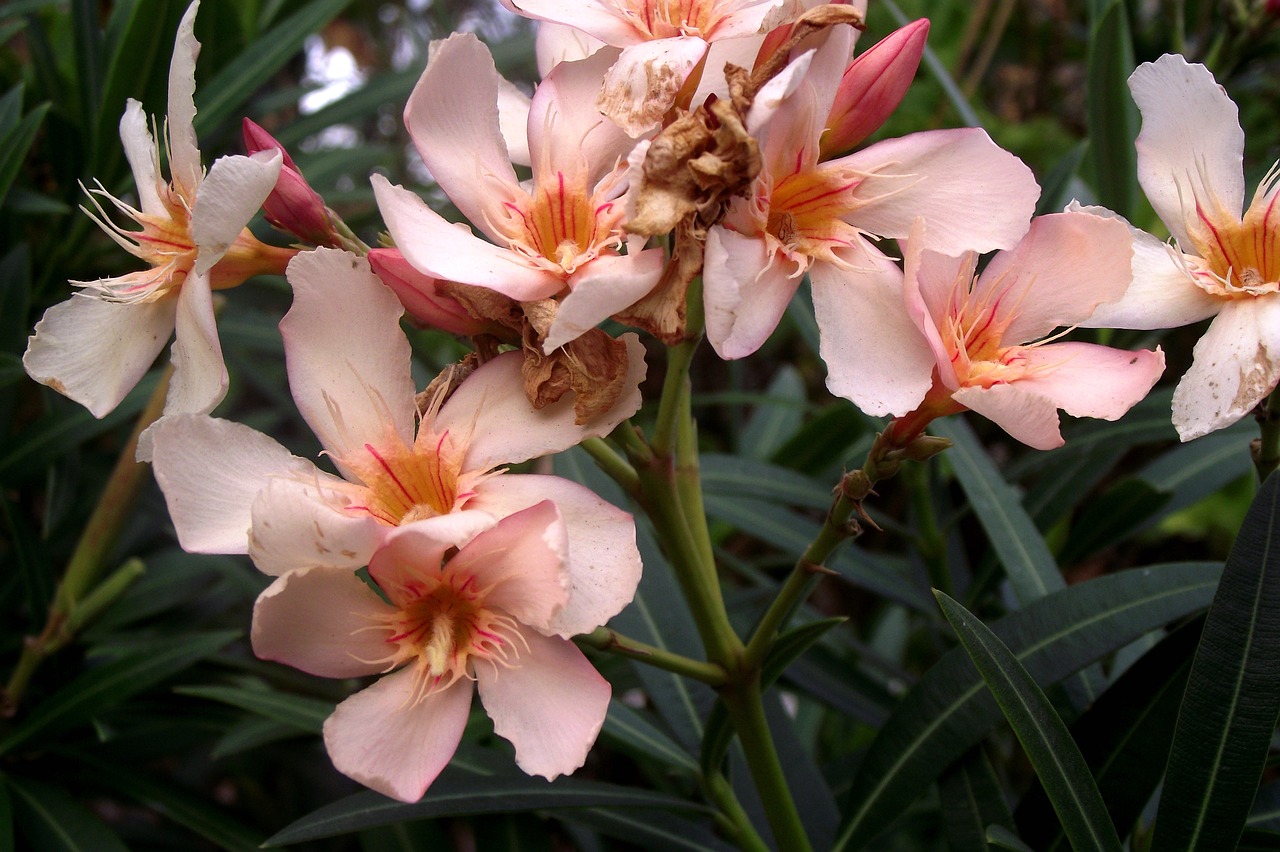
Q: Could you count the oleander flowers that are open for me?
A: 8